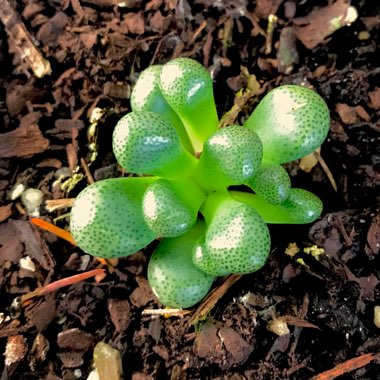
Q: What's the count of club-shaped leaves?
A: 11